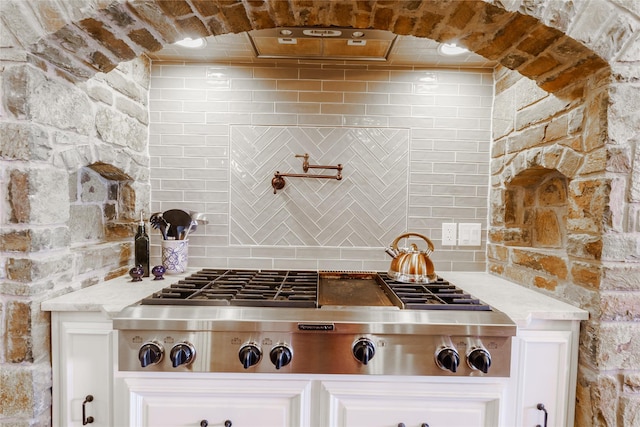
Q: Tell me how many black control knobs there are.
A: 7